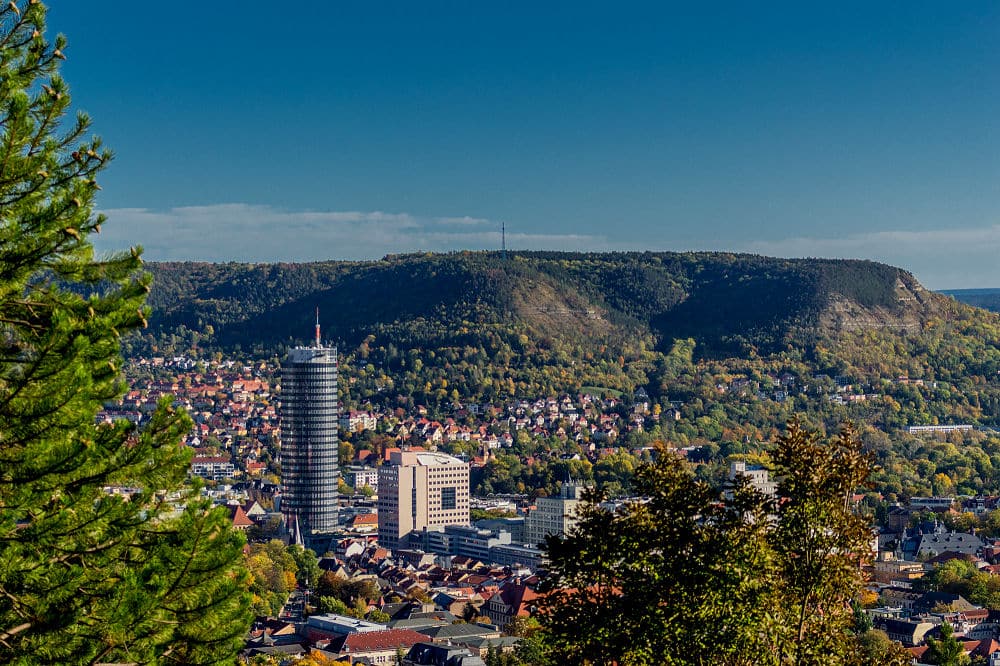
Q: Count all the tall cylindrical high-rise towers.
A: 1